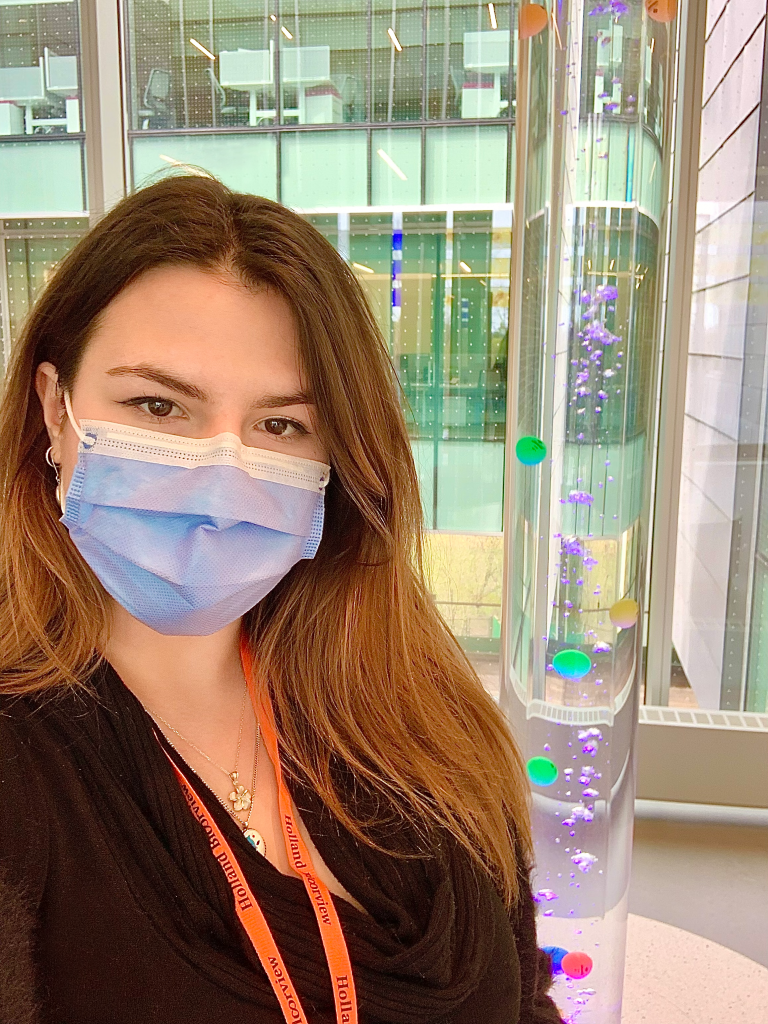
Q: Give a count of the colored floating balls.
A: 8